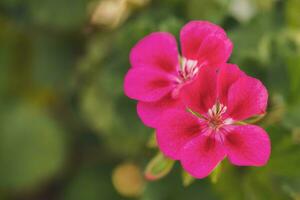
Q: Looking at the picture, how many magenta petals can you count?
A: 10